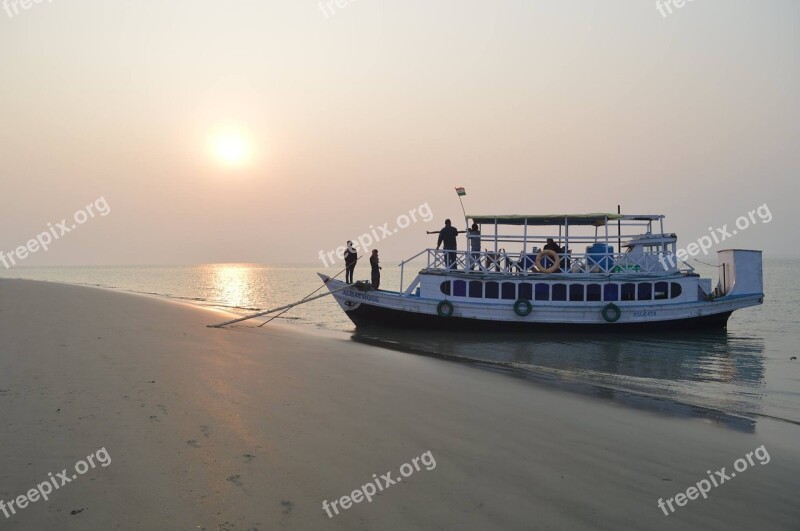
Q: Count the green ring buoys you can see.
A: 3